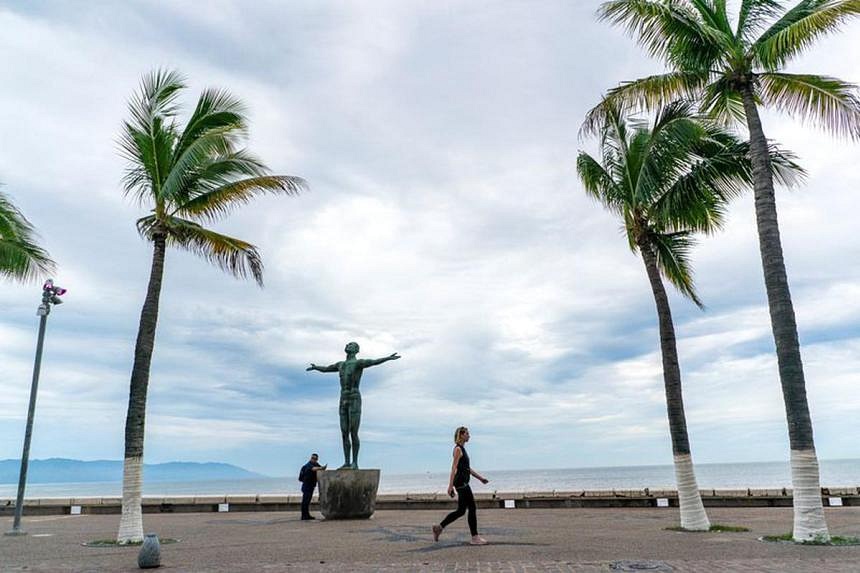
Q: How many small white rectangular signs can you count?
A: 5